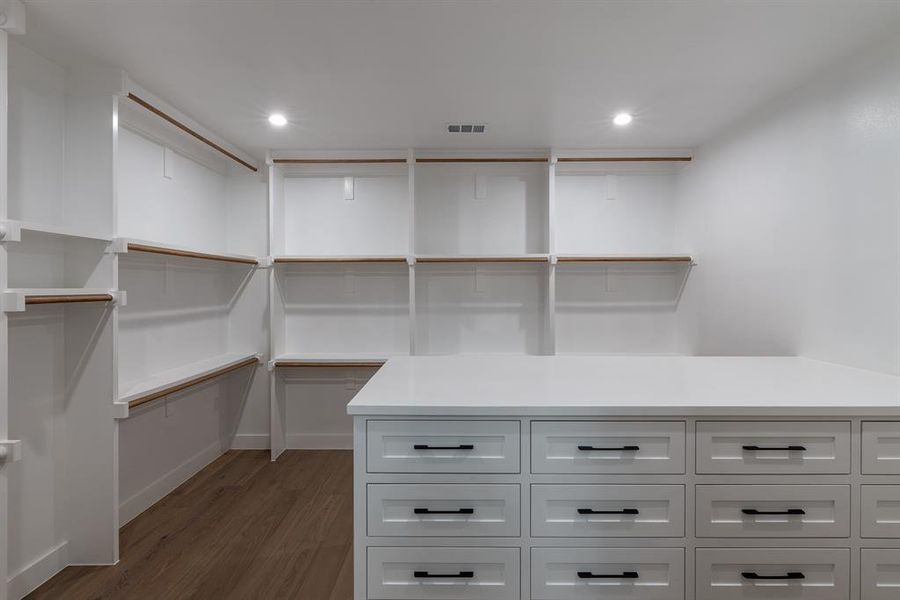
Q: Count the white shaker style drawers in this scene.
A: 12